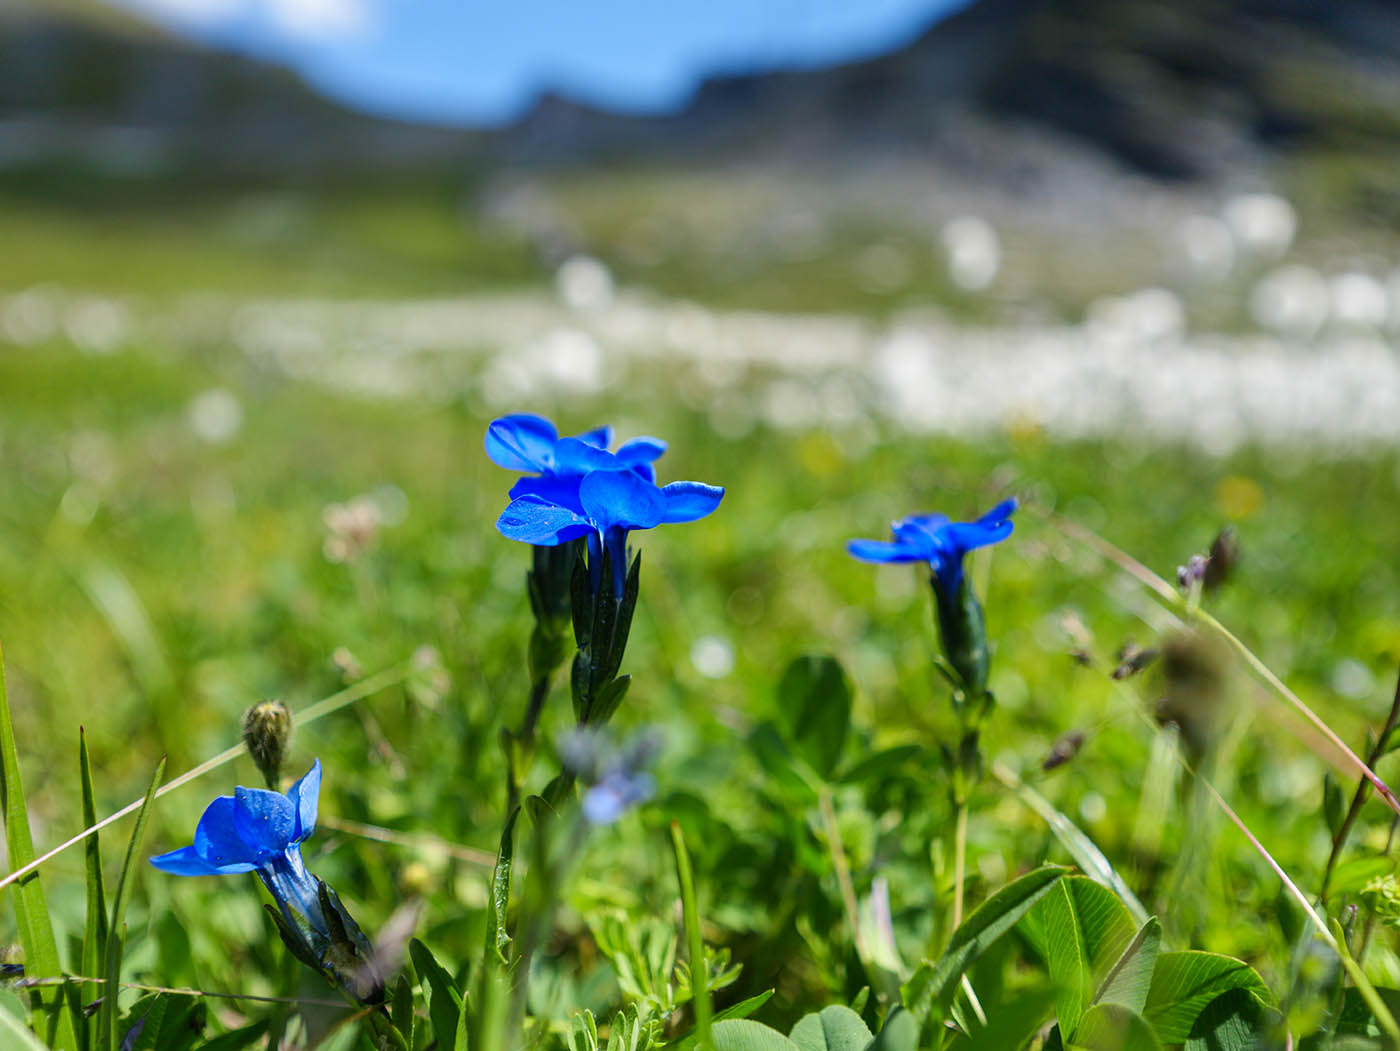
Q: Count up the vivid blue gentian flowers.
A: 4